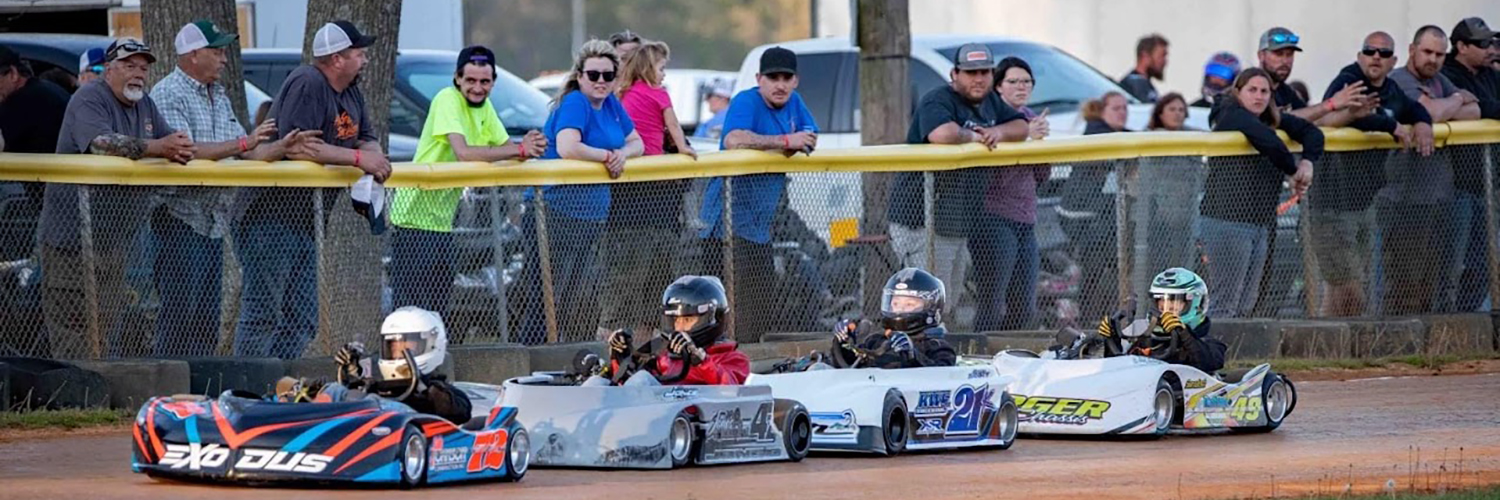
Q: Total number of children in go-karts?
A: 4